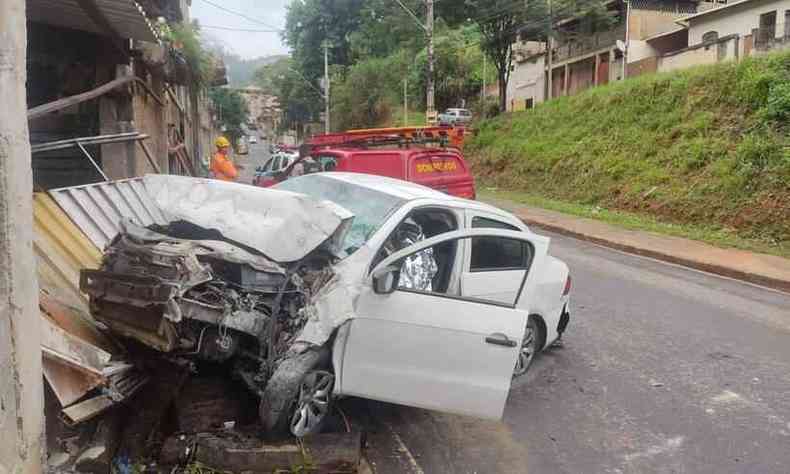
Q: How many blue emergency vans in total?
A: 0